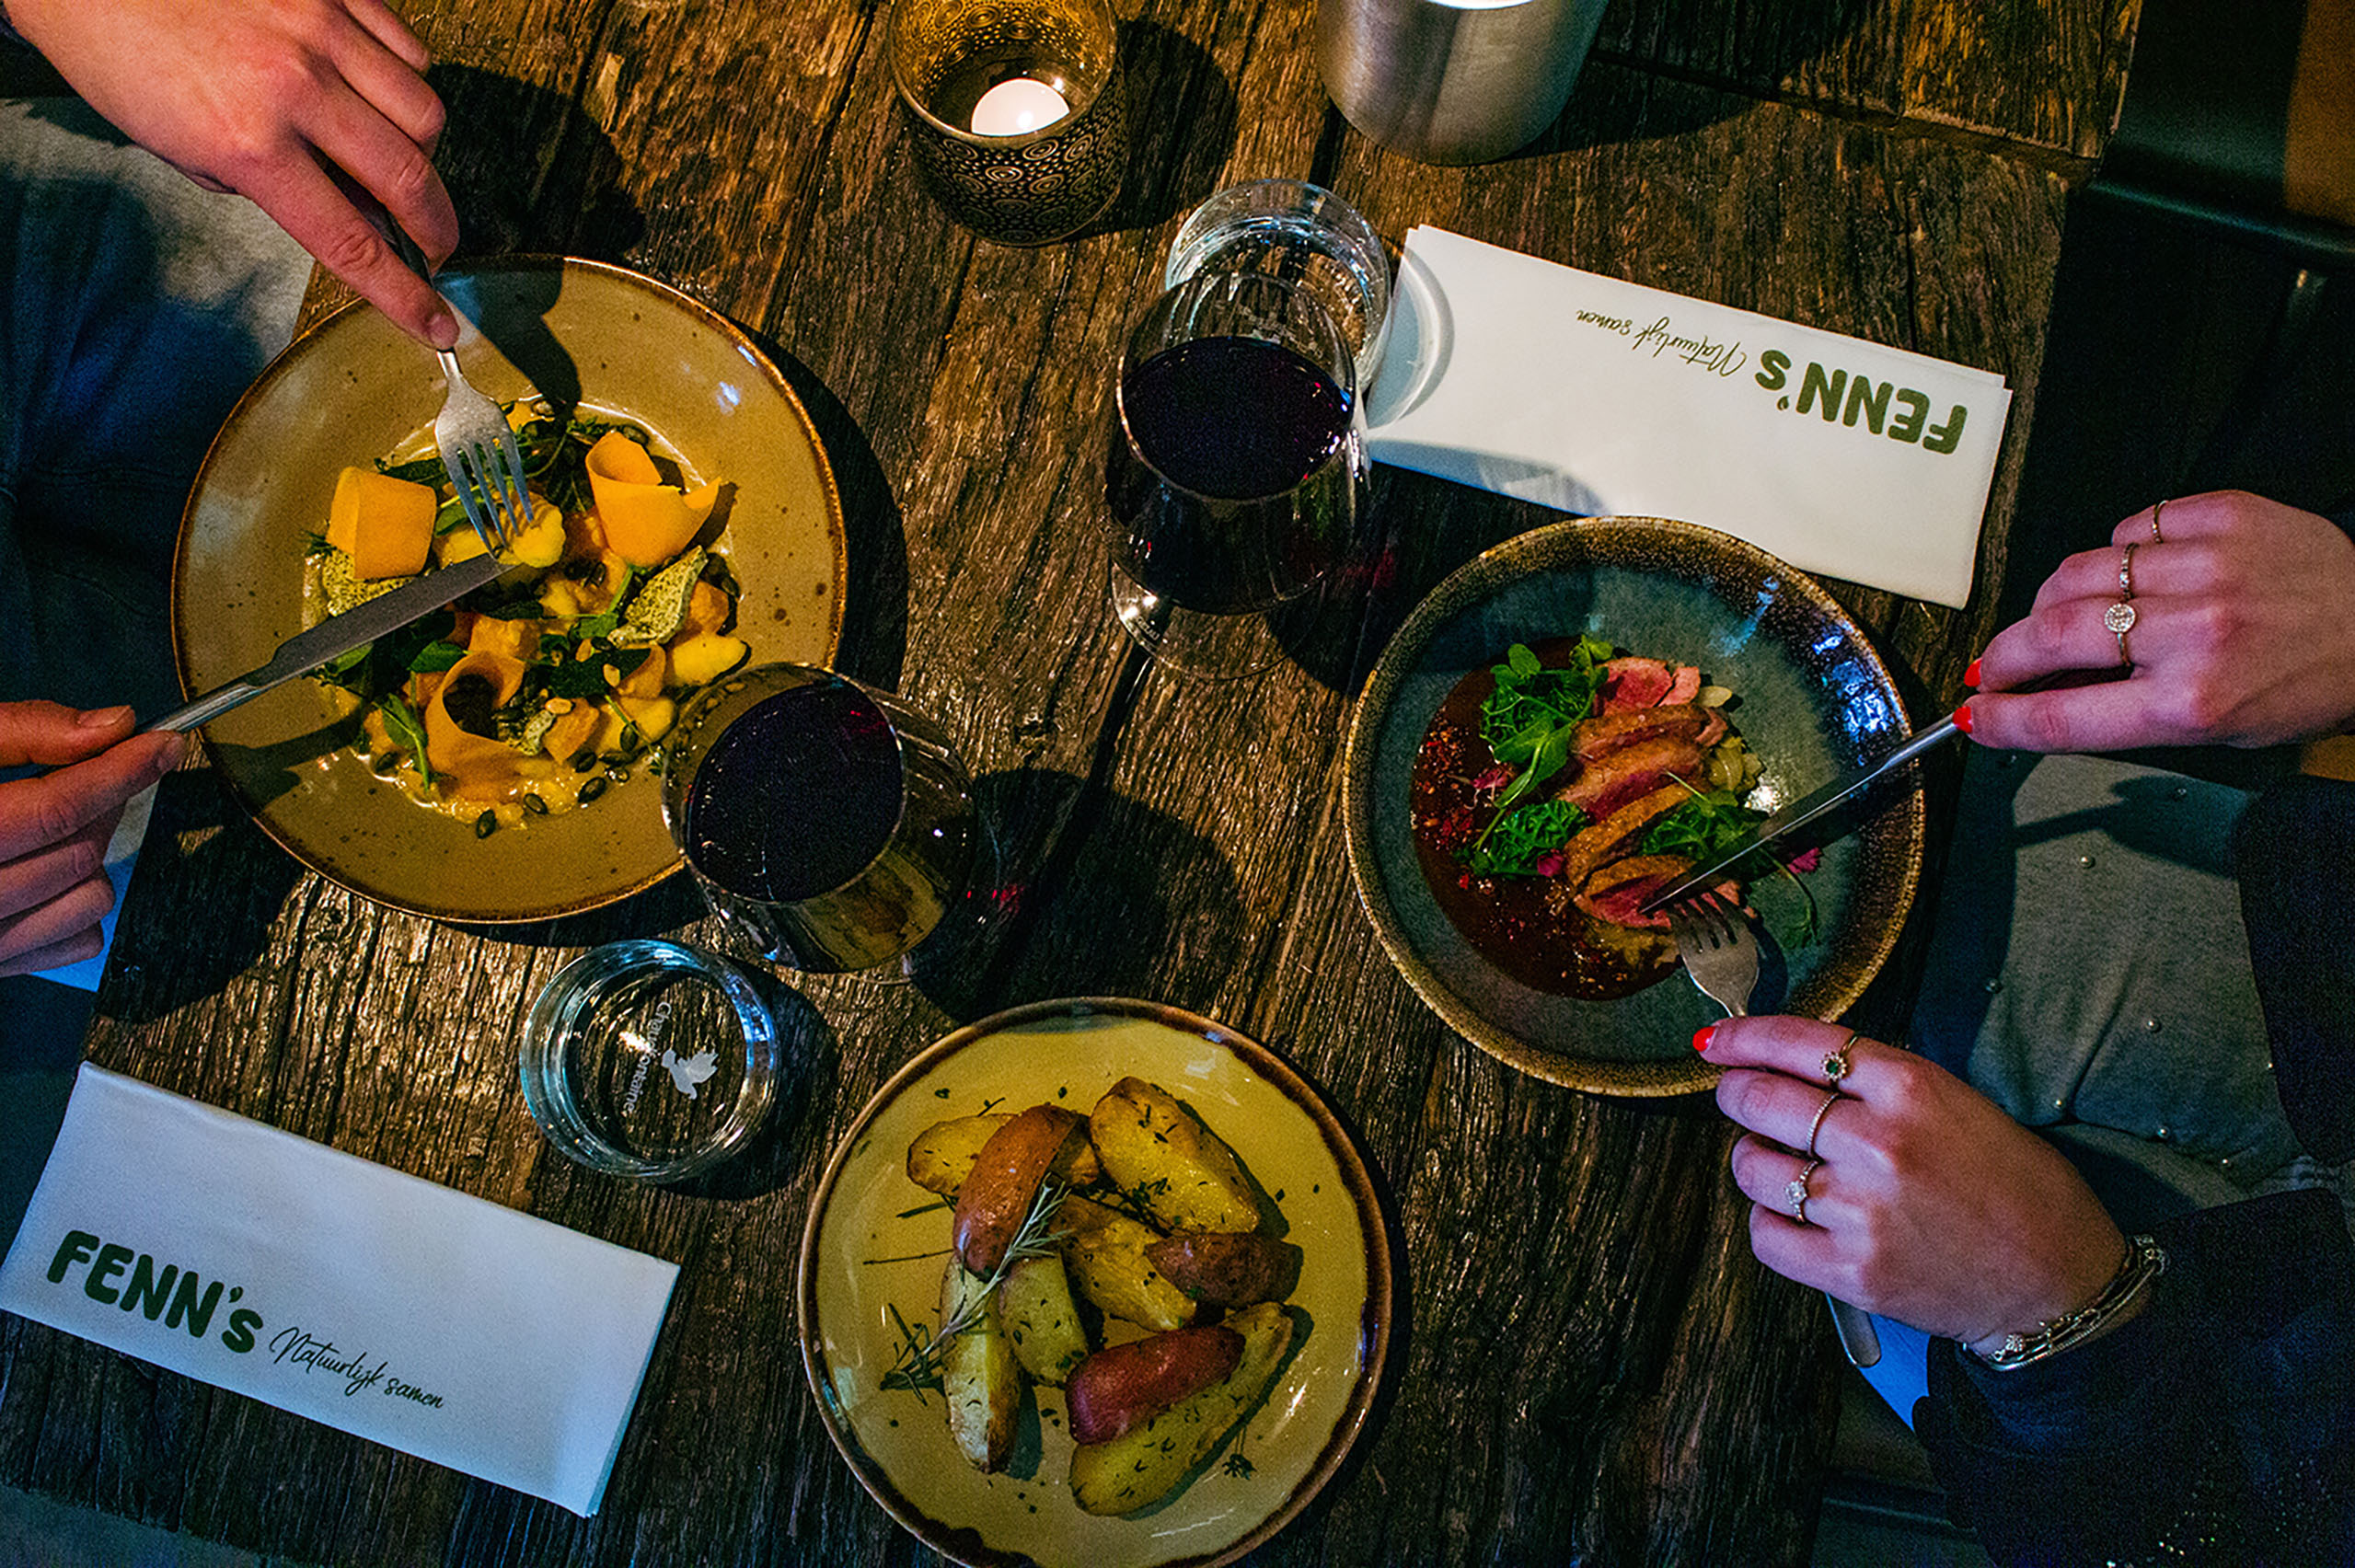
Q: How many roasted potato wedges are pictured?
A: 9